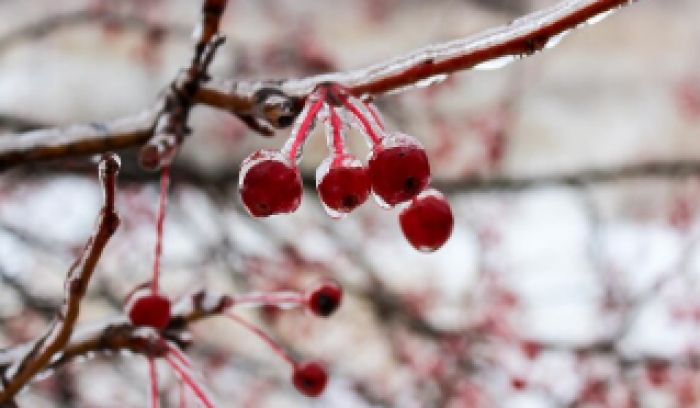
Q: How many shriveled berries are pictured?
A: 0